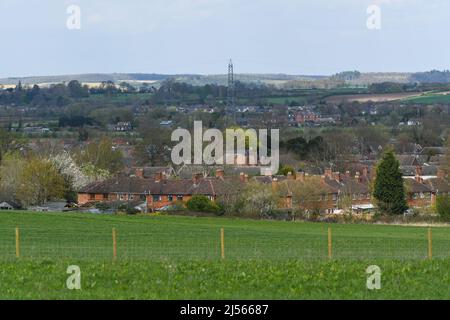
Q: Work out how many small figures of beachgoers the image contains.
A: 0